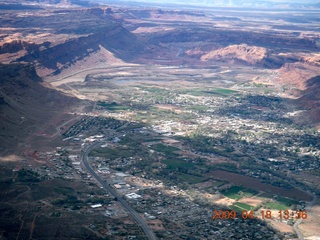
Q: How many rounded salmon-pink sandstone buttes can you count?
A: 1